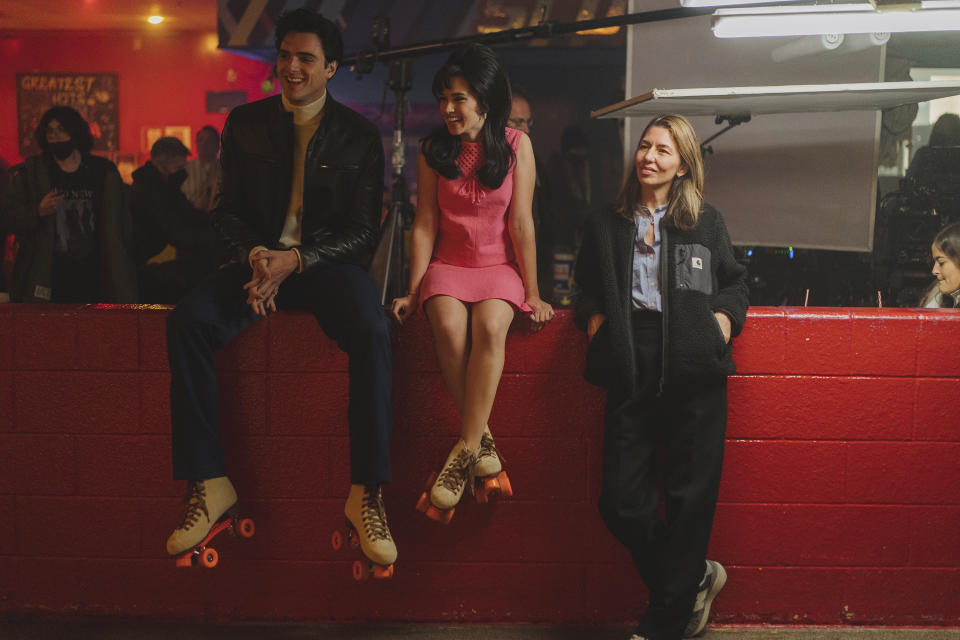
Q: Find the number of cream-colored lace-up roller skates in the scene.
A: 4